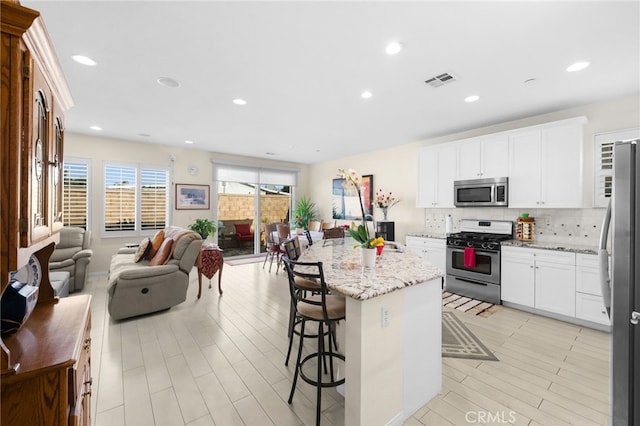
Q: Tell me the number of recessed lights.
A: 8